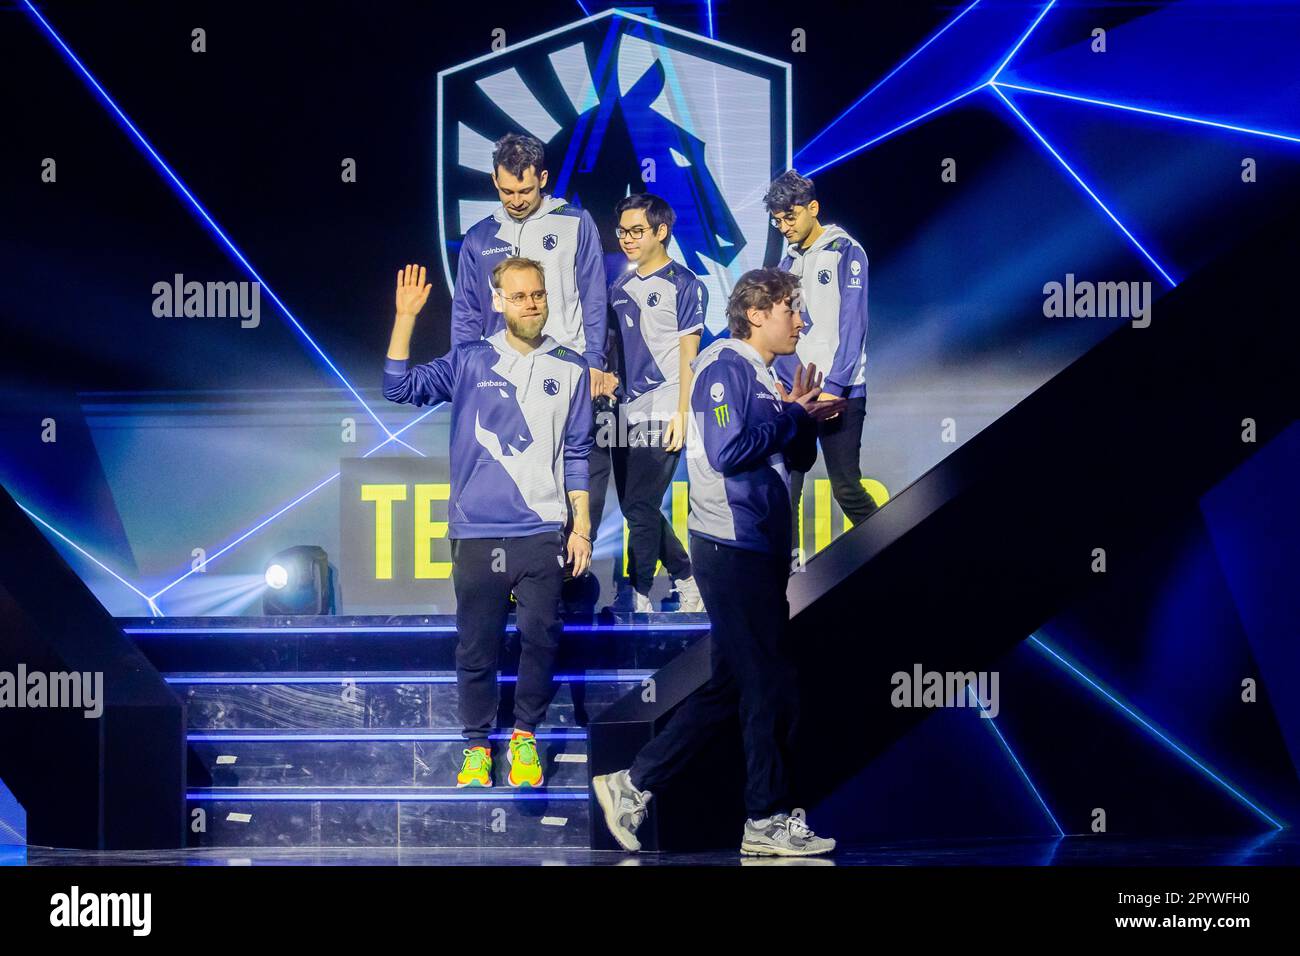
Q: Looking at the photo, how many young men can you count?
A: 5